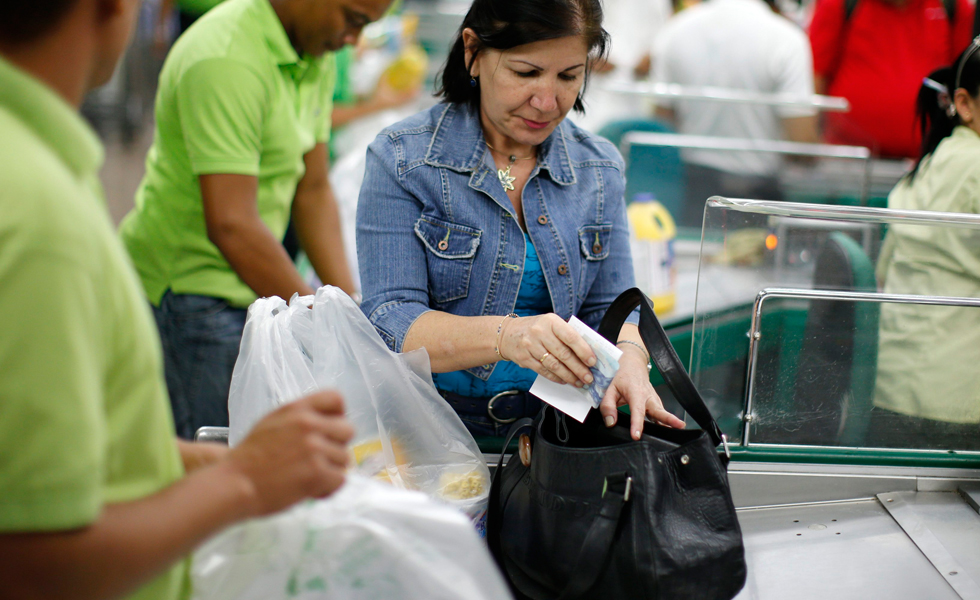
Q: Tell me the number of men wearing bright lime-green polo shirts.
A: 2